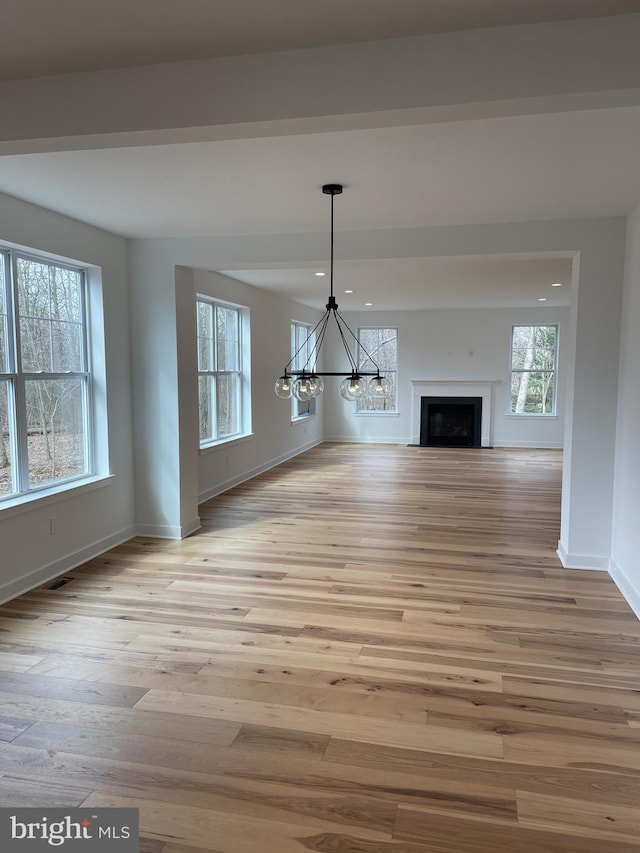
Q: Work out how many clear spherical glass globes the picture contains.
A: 6